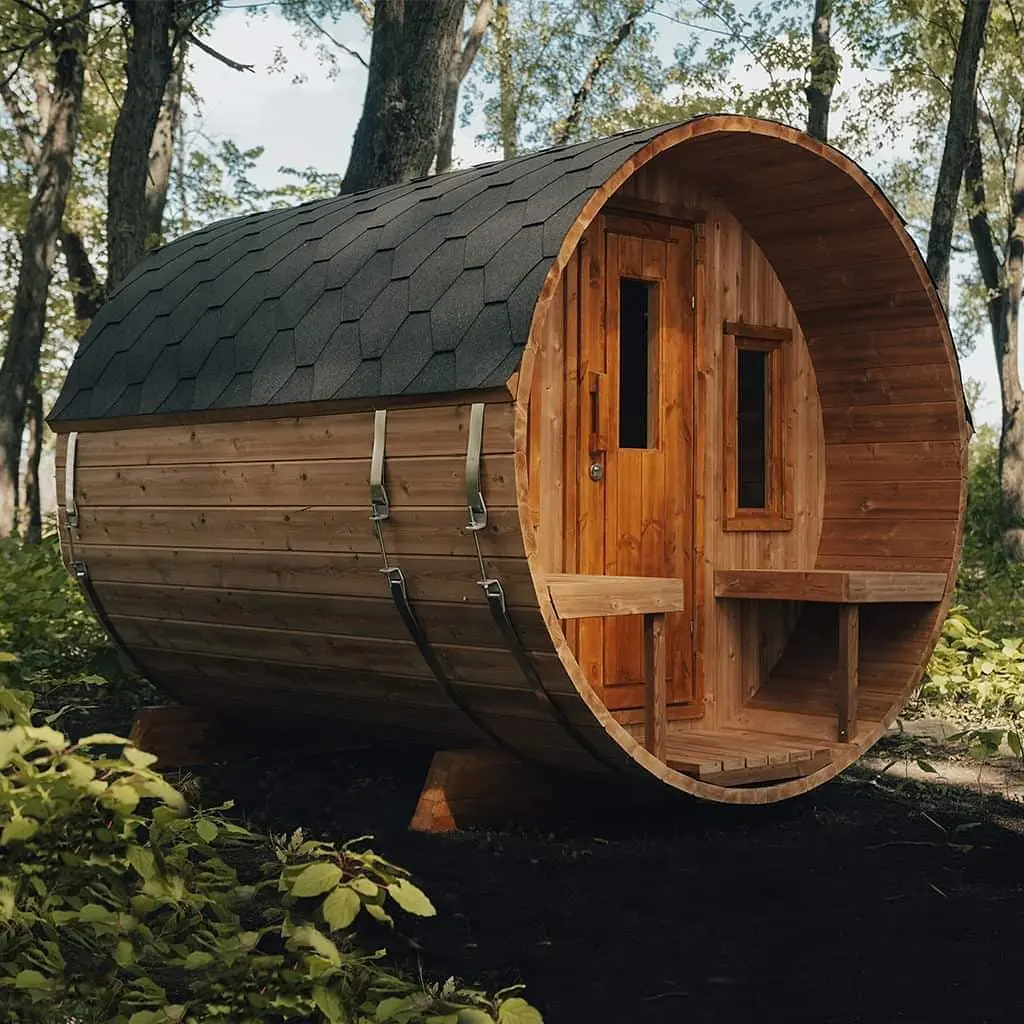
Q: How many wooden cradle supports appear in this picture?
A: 2